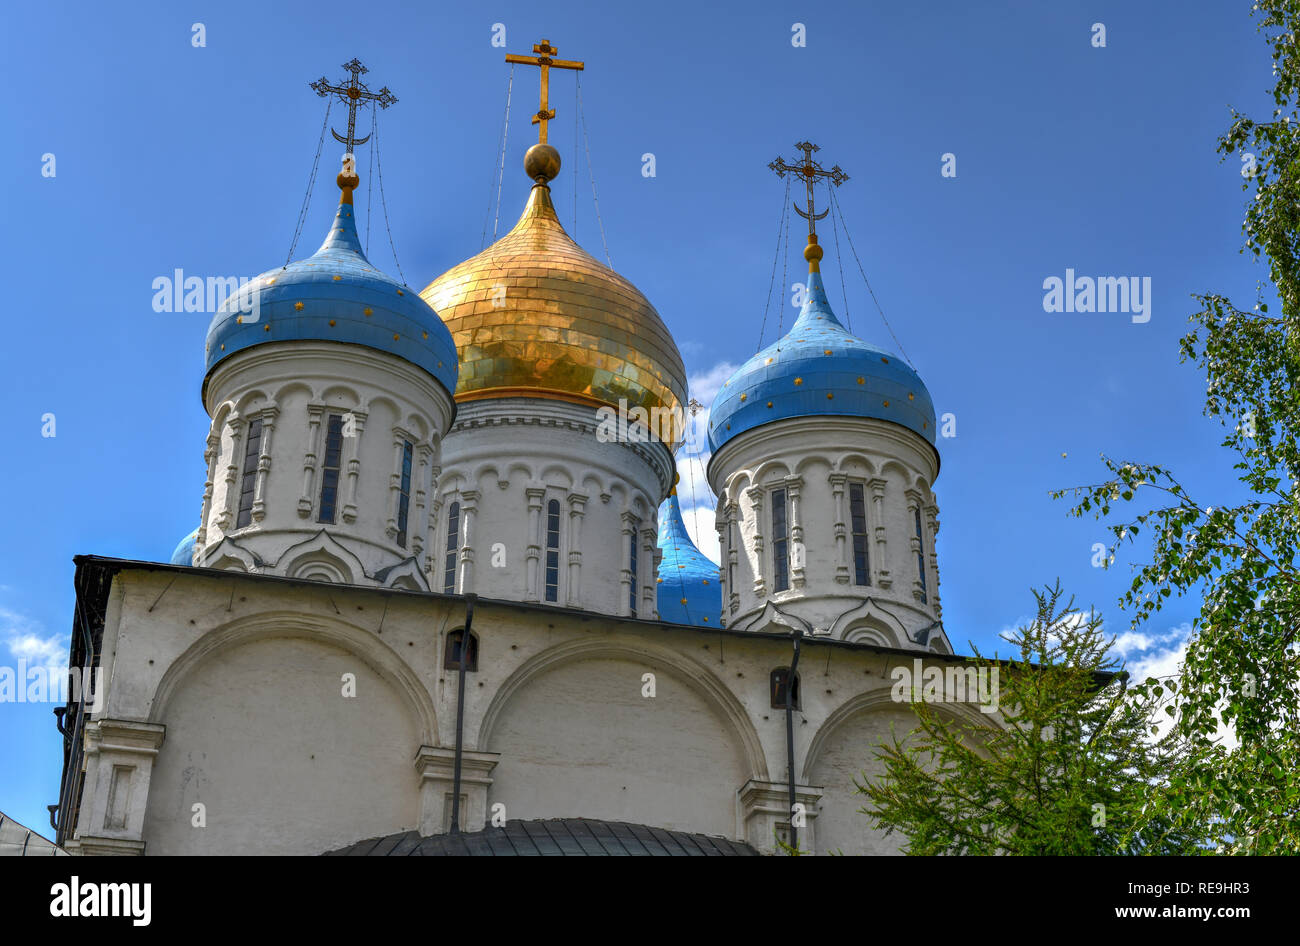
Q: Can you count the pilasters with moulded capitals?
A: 3